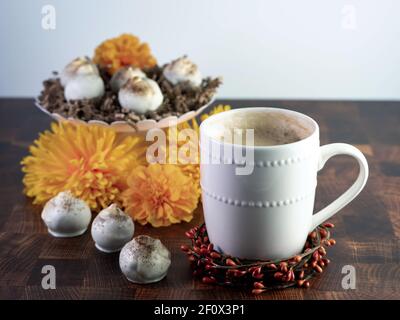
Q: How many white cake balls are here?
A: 8